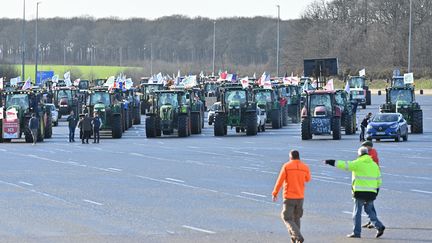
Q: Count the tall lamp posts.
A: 5